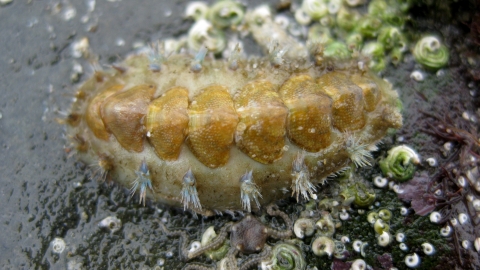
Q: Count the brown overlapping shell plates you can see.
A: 8